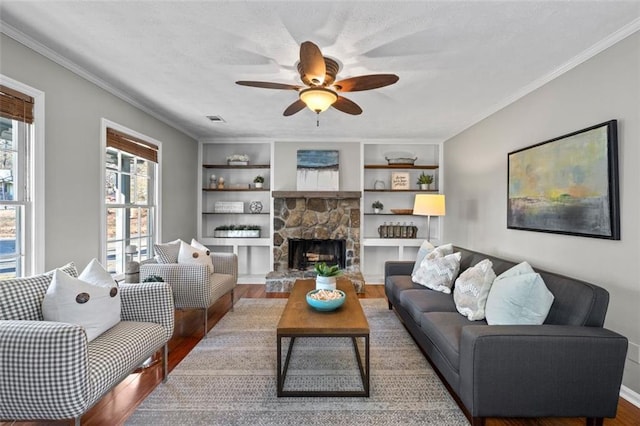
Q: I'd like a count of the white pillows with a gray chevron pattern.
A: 2